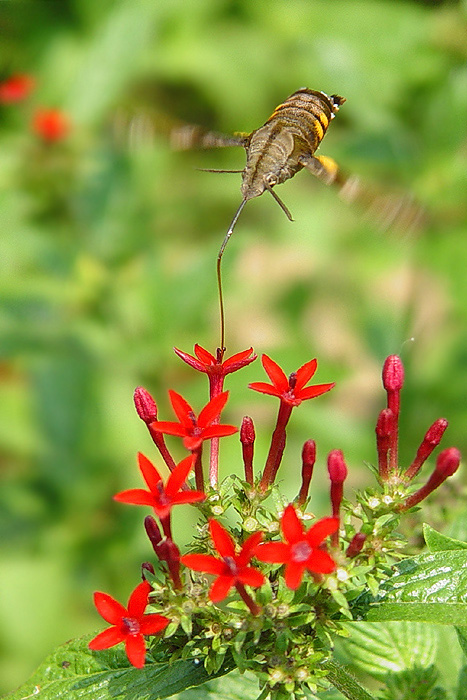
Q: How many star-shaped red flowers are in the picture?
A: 7